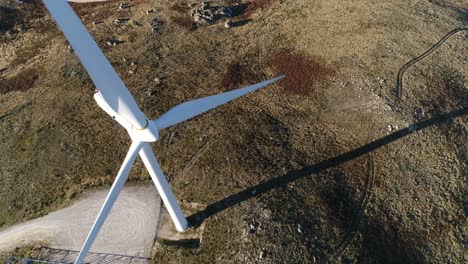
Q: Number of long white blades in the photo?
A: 3